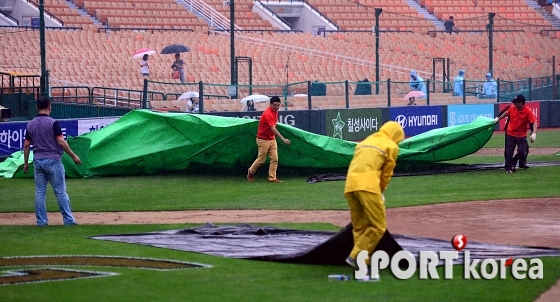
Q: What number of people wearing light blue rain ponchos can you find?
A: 3